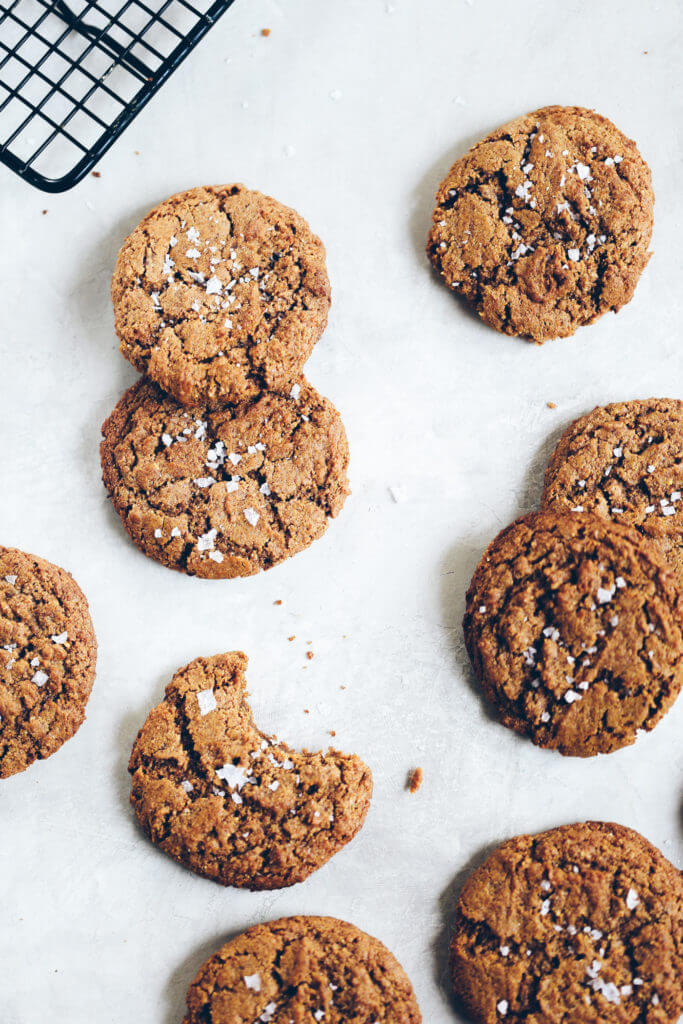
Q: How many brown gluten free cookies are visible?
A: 9